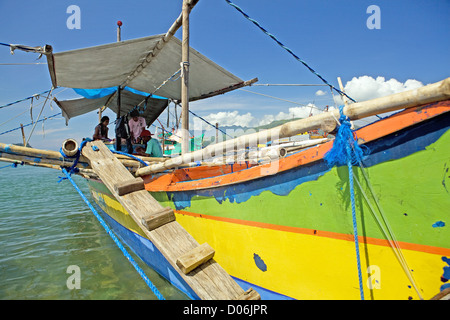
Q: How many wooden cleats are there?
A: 4